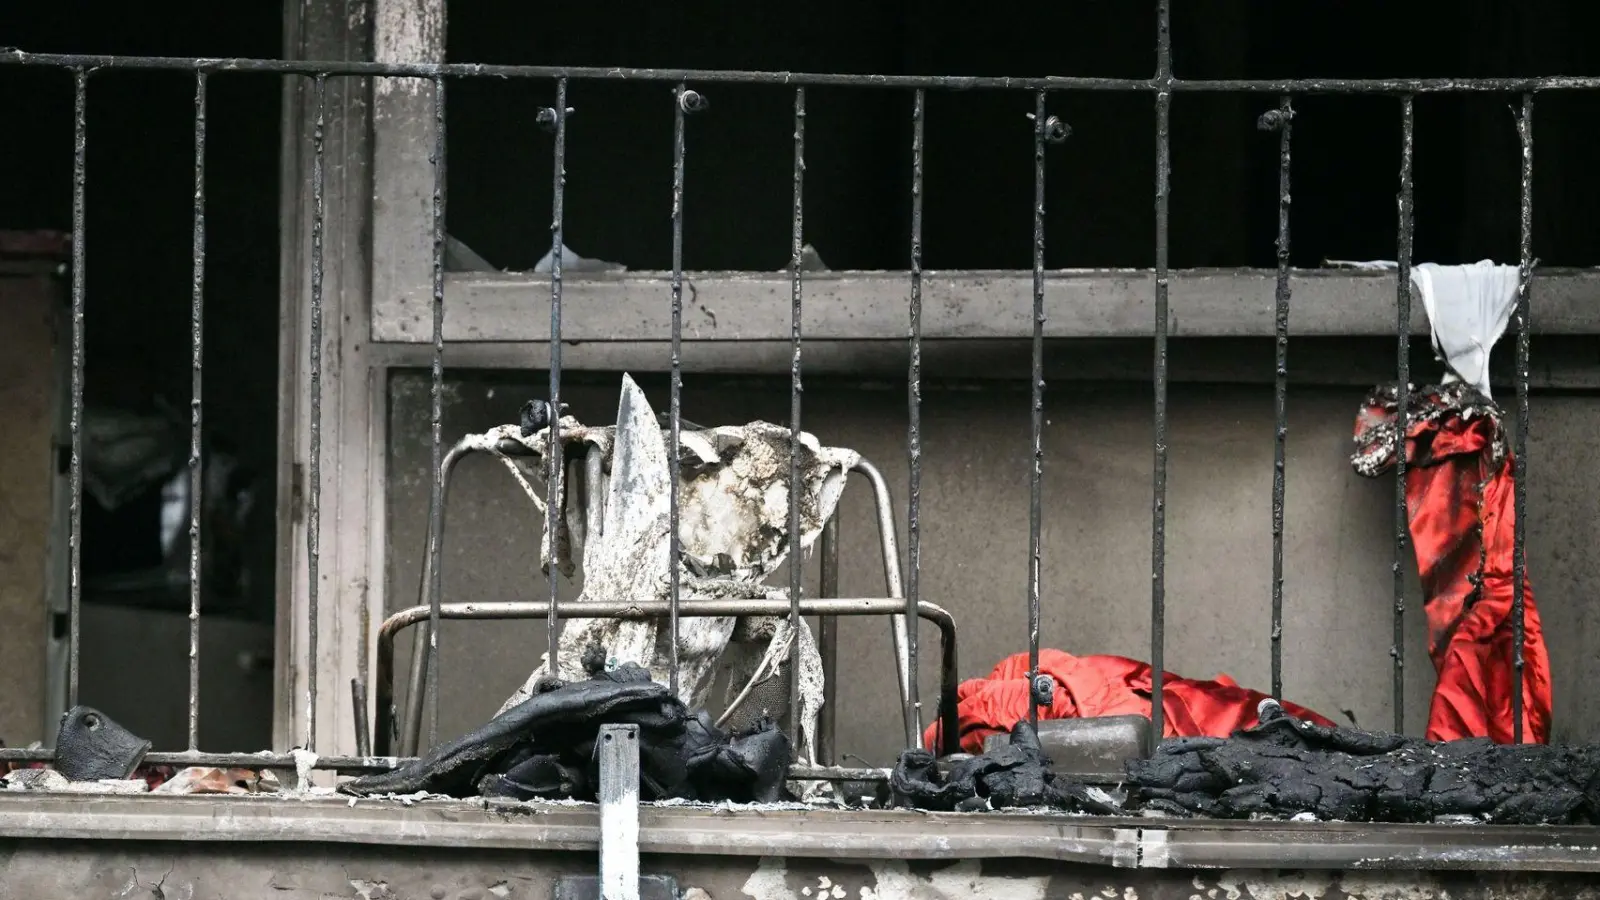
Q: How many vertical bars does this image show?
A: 13